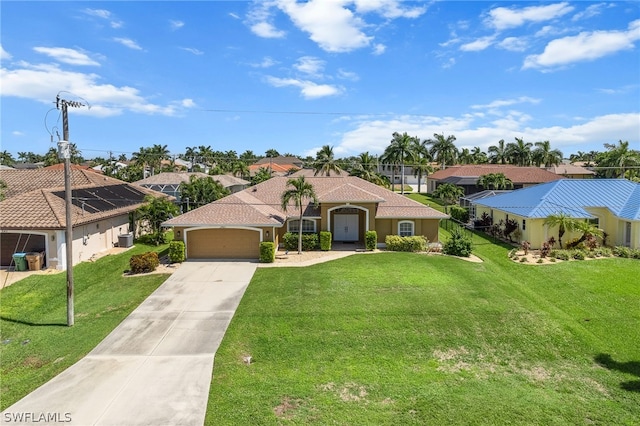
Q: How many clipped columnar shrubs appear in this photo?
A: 4